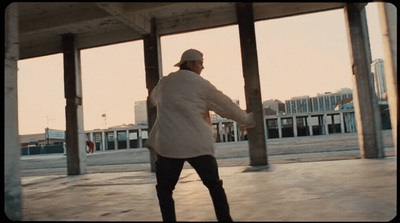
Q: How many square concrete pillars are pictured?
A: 6